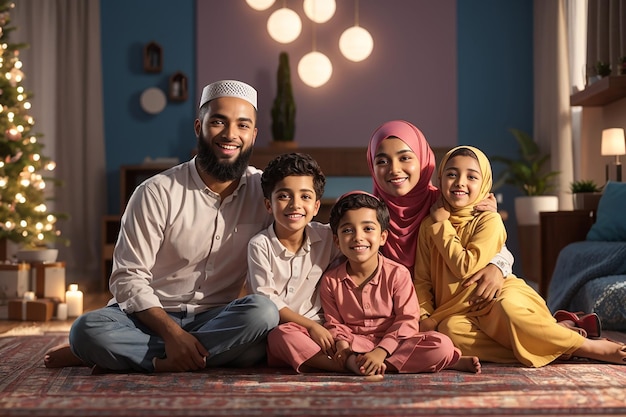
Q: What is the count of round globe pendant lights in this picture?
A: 5